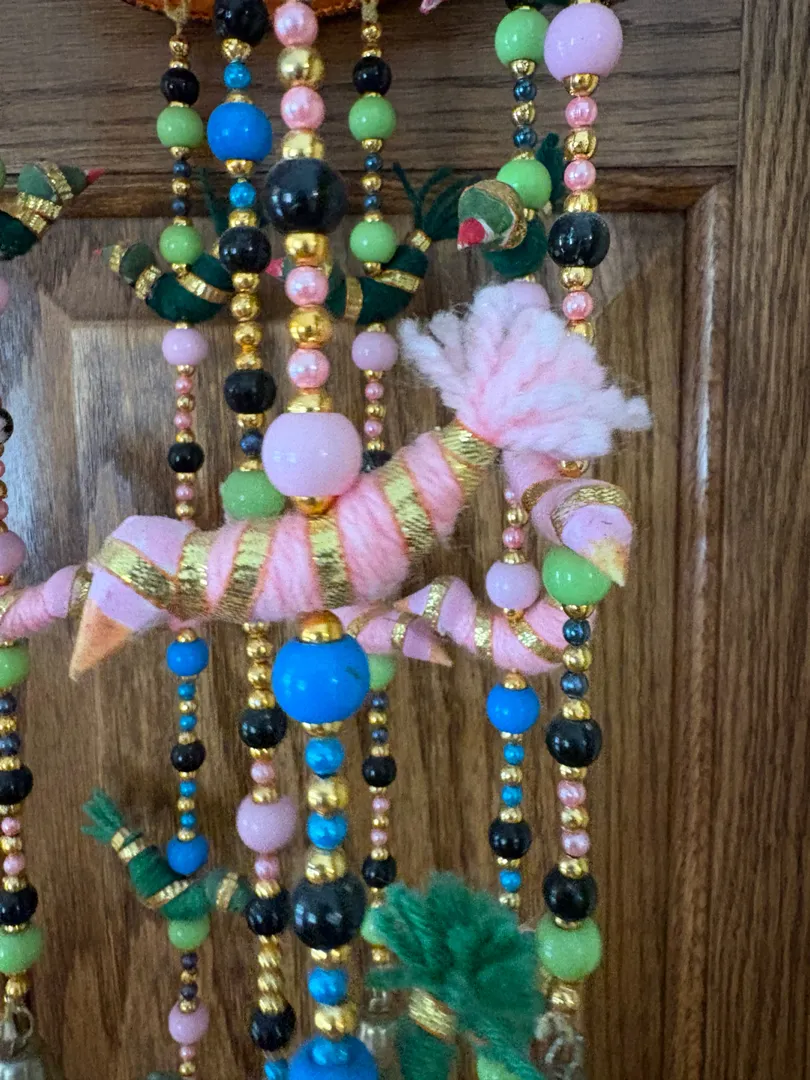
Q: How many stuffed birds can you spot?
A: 11